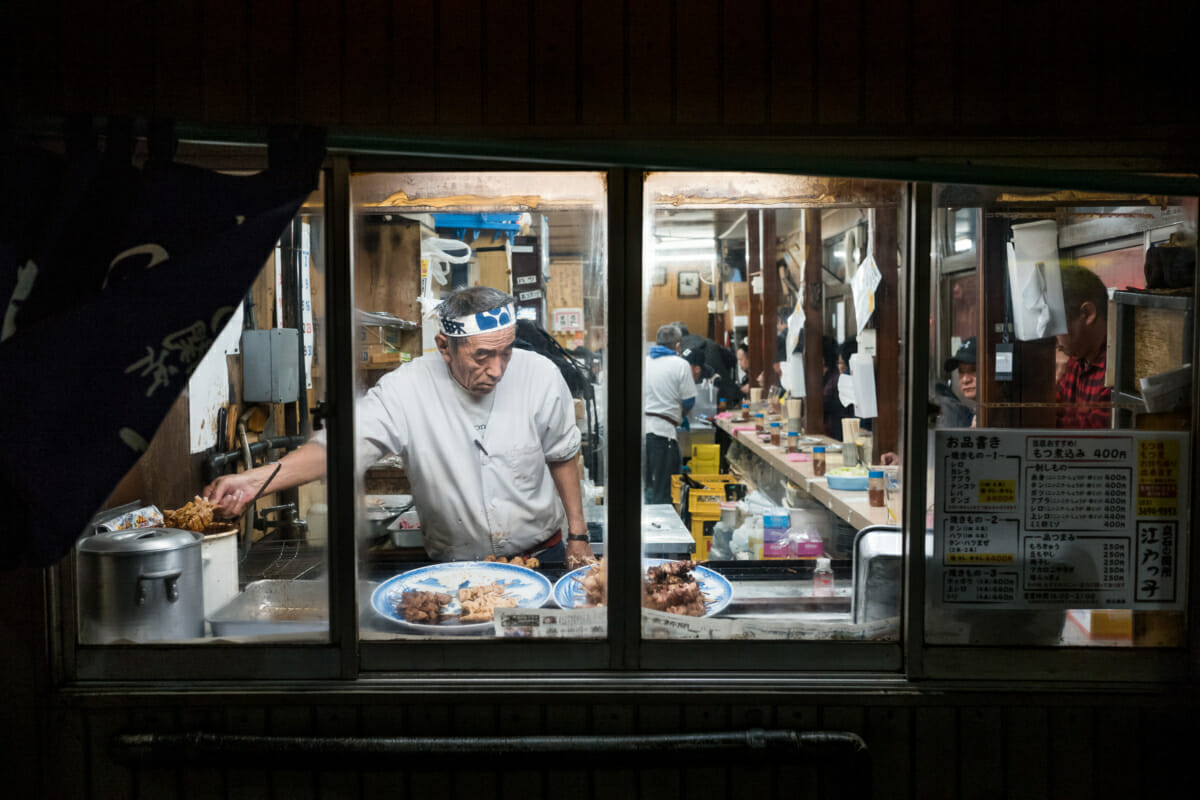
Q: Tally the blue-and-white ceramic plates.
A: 2